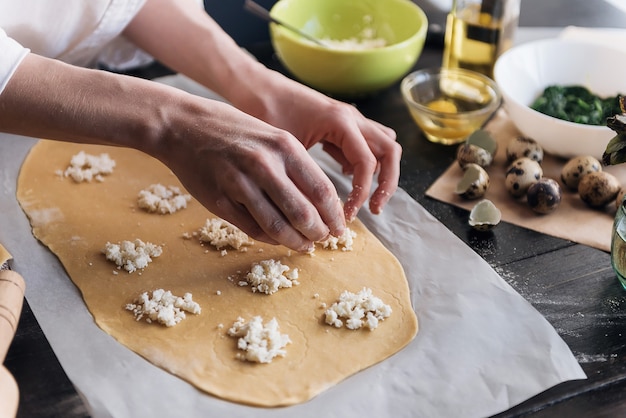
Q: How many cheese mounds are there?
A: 9